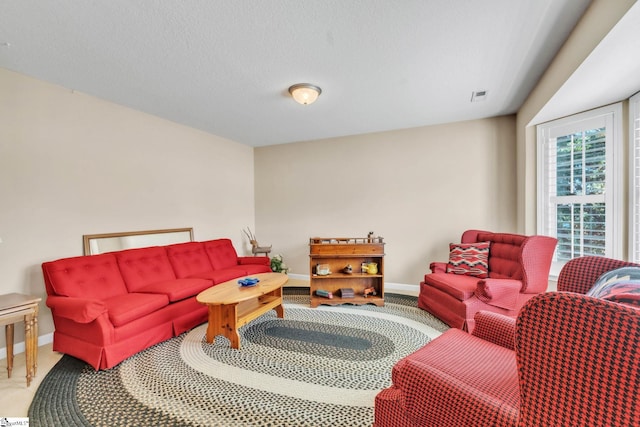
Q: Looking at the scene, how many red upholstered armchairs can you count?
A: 2